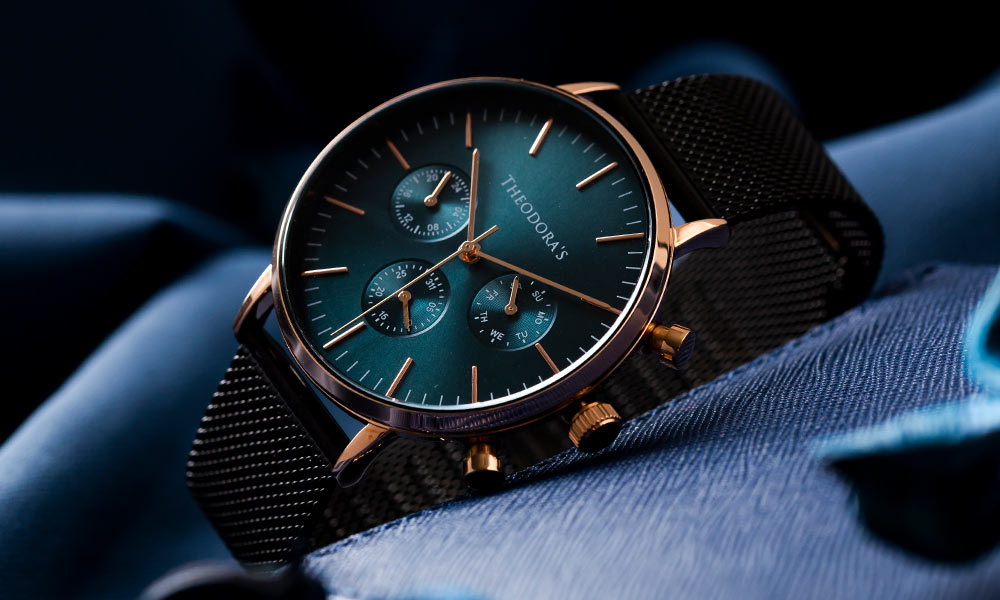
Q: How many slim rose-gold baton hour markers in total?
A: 12